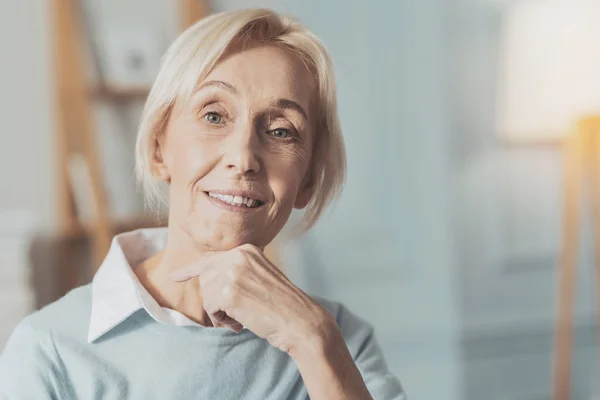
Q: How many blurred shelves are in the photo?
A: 2